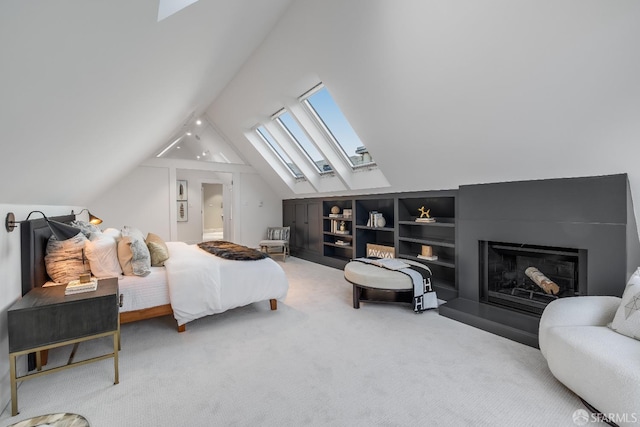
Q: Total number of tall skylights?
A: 3